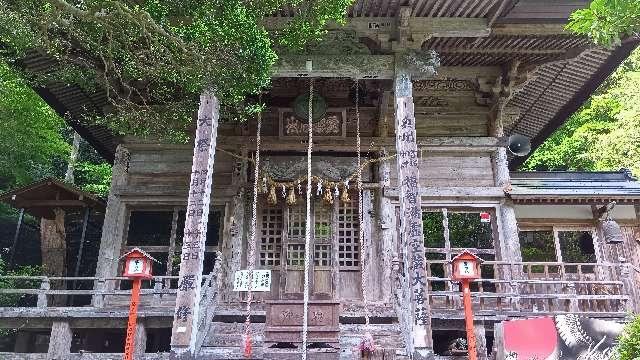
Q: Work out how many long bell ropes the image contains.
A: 3